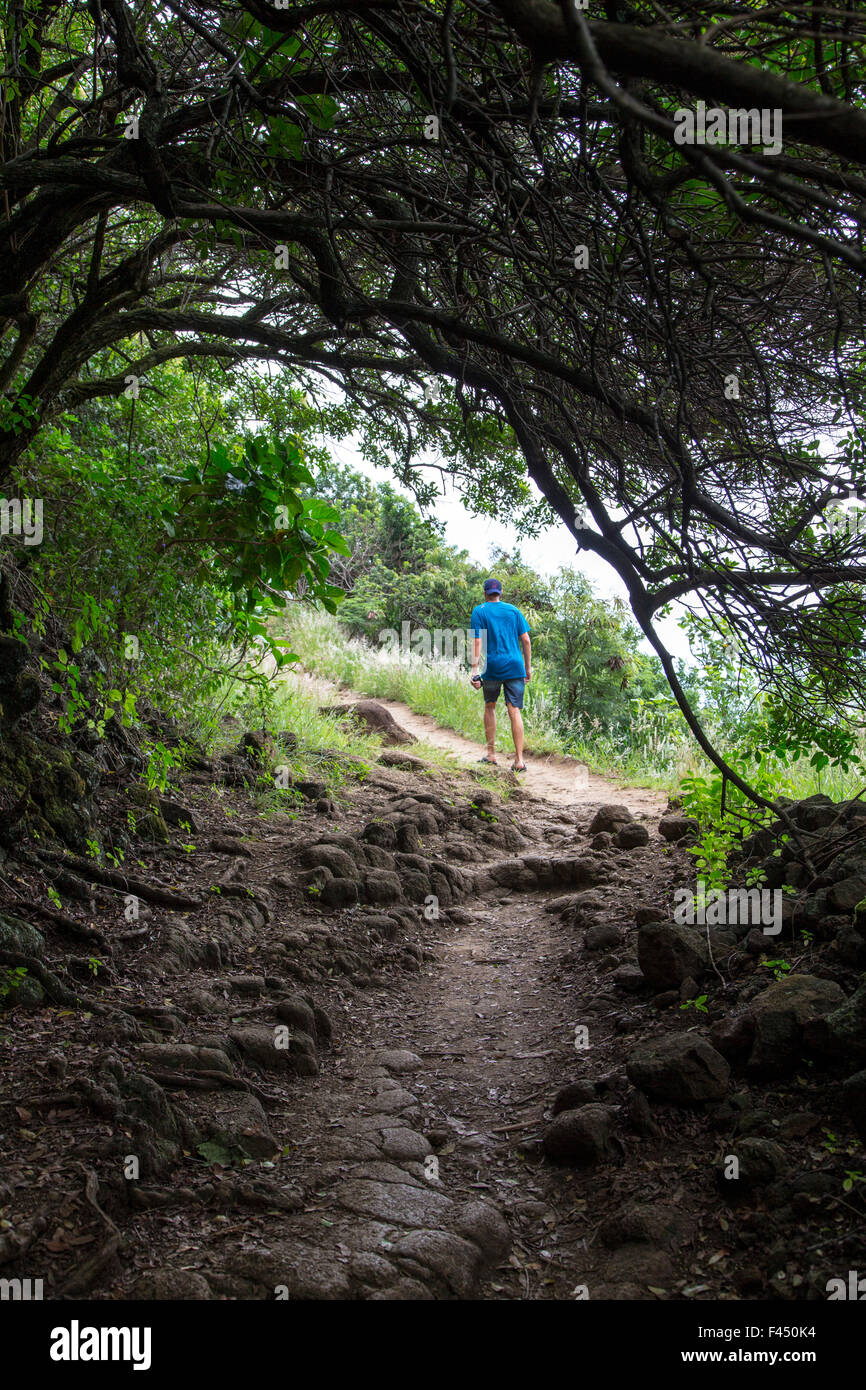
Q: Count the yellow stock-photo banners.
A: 0